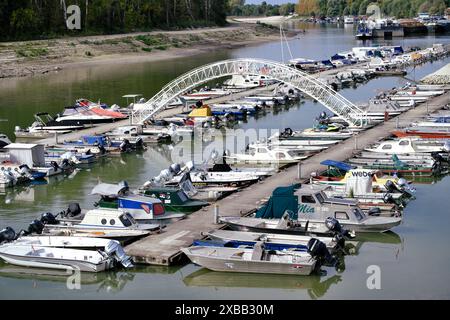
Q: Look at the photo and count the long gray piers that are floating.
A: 2